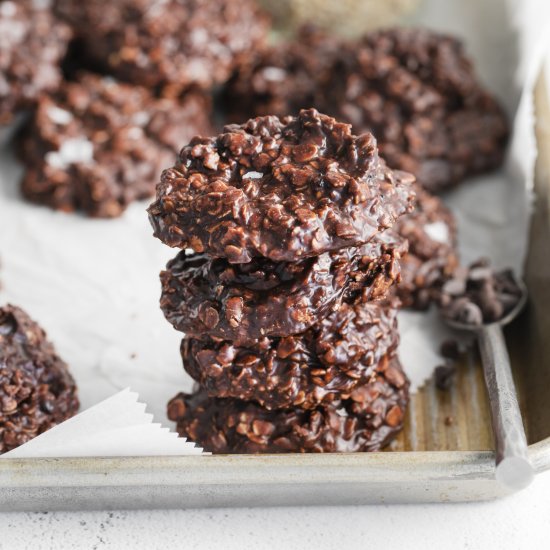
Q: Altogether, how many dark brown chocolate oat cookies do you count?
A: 11